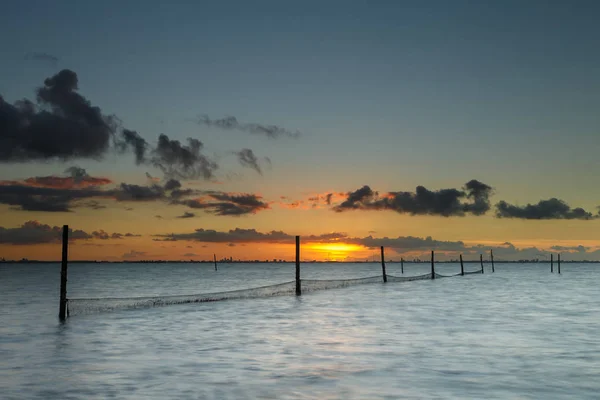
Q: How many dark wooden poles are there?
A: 11